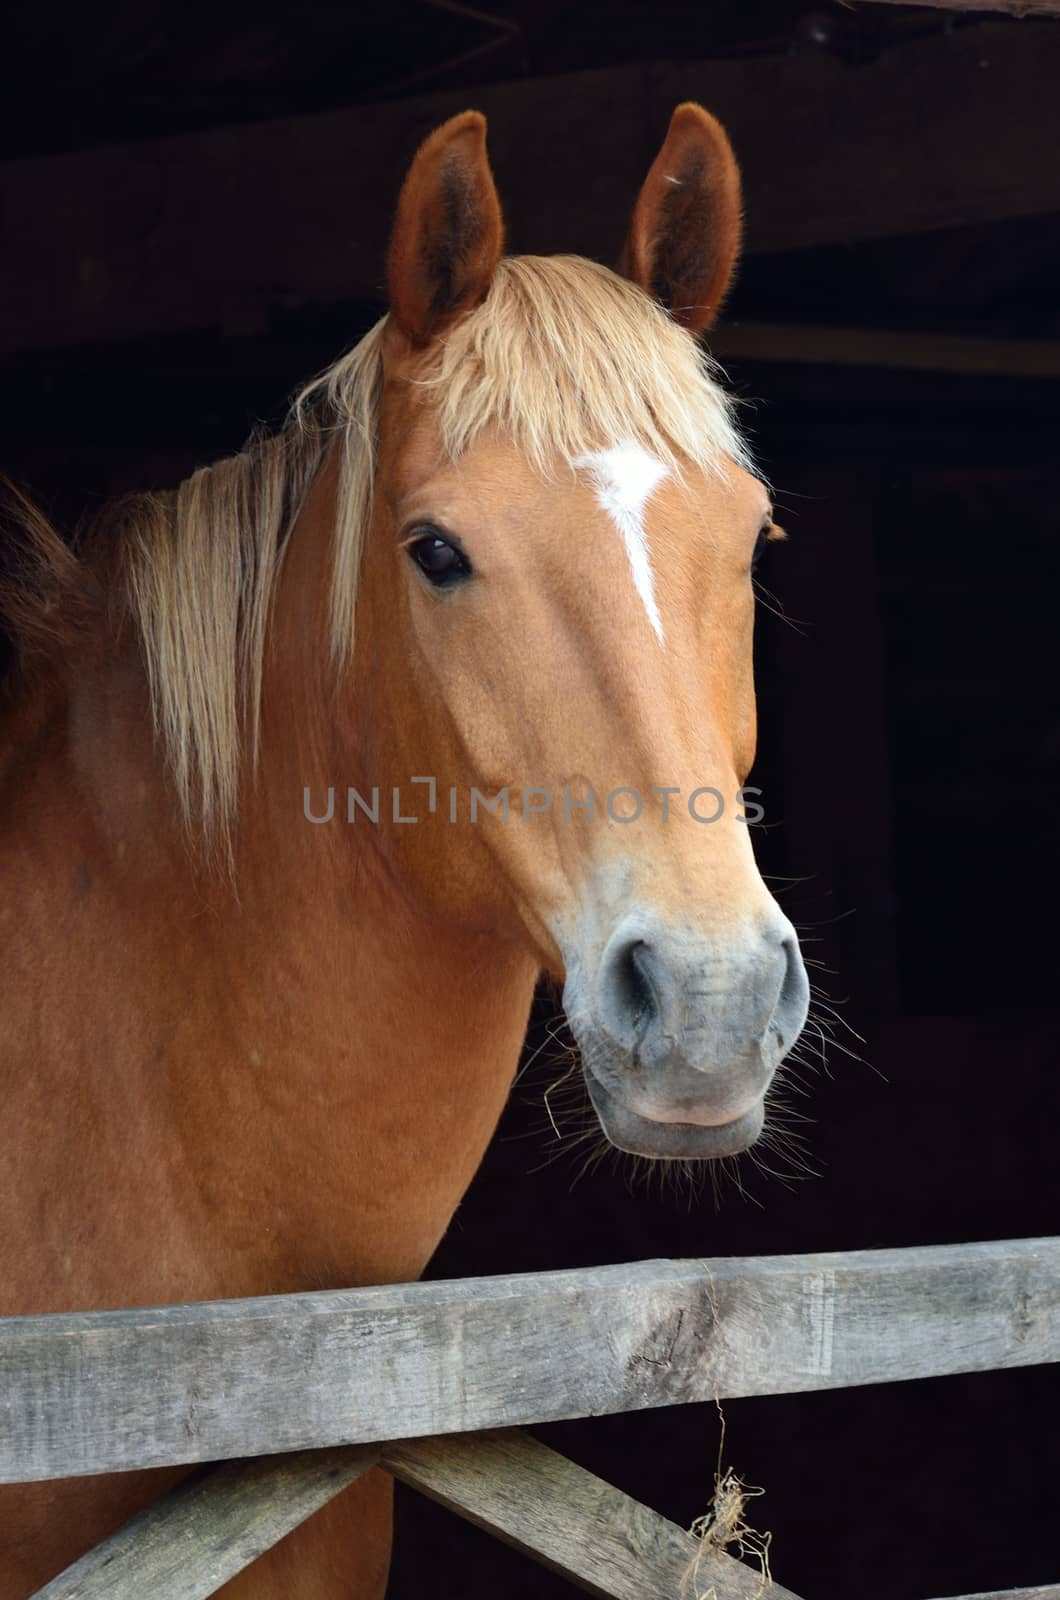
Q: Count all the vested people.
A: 0